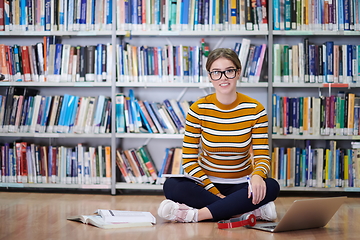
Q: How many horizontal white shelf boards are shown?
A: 12